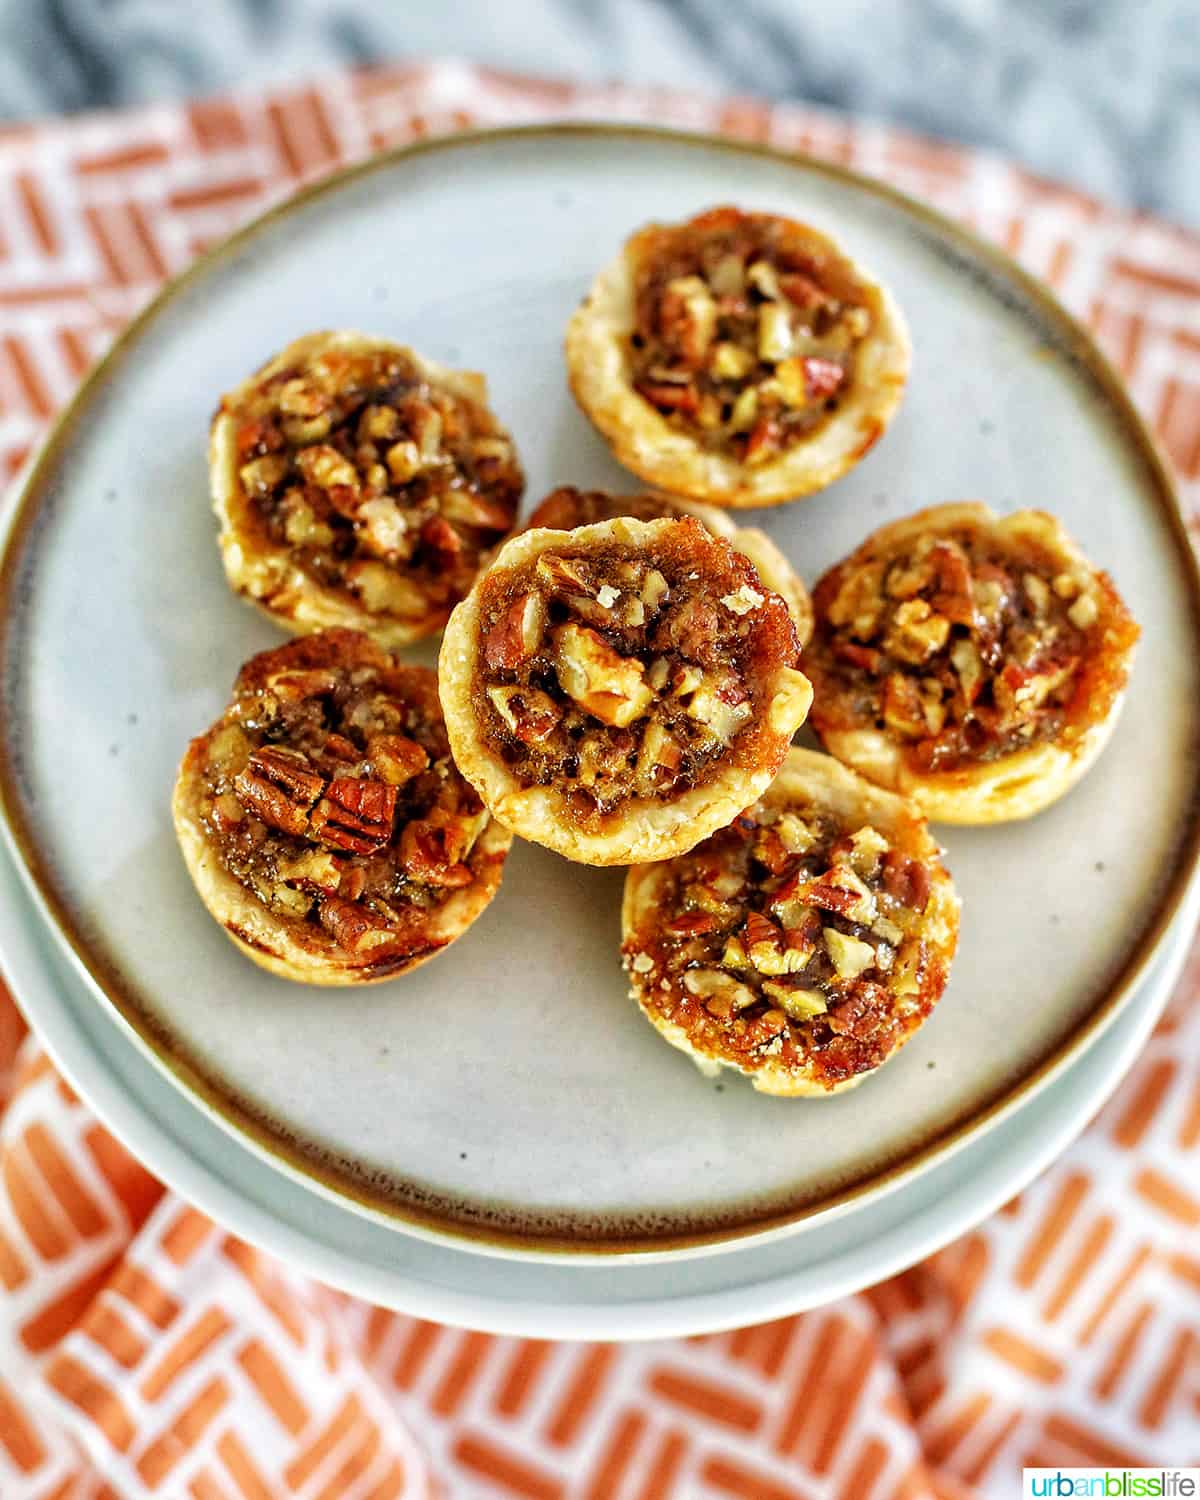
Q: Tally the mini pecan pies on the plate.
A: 7